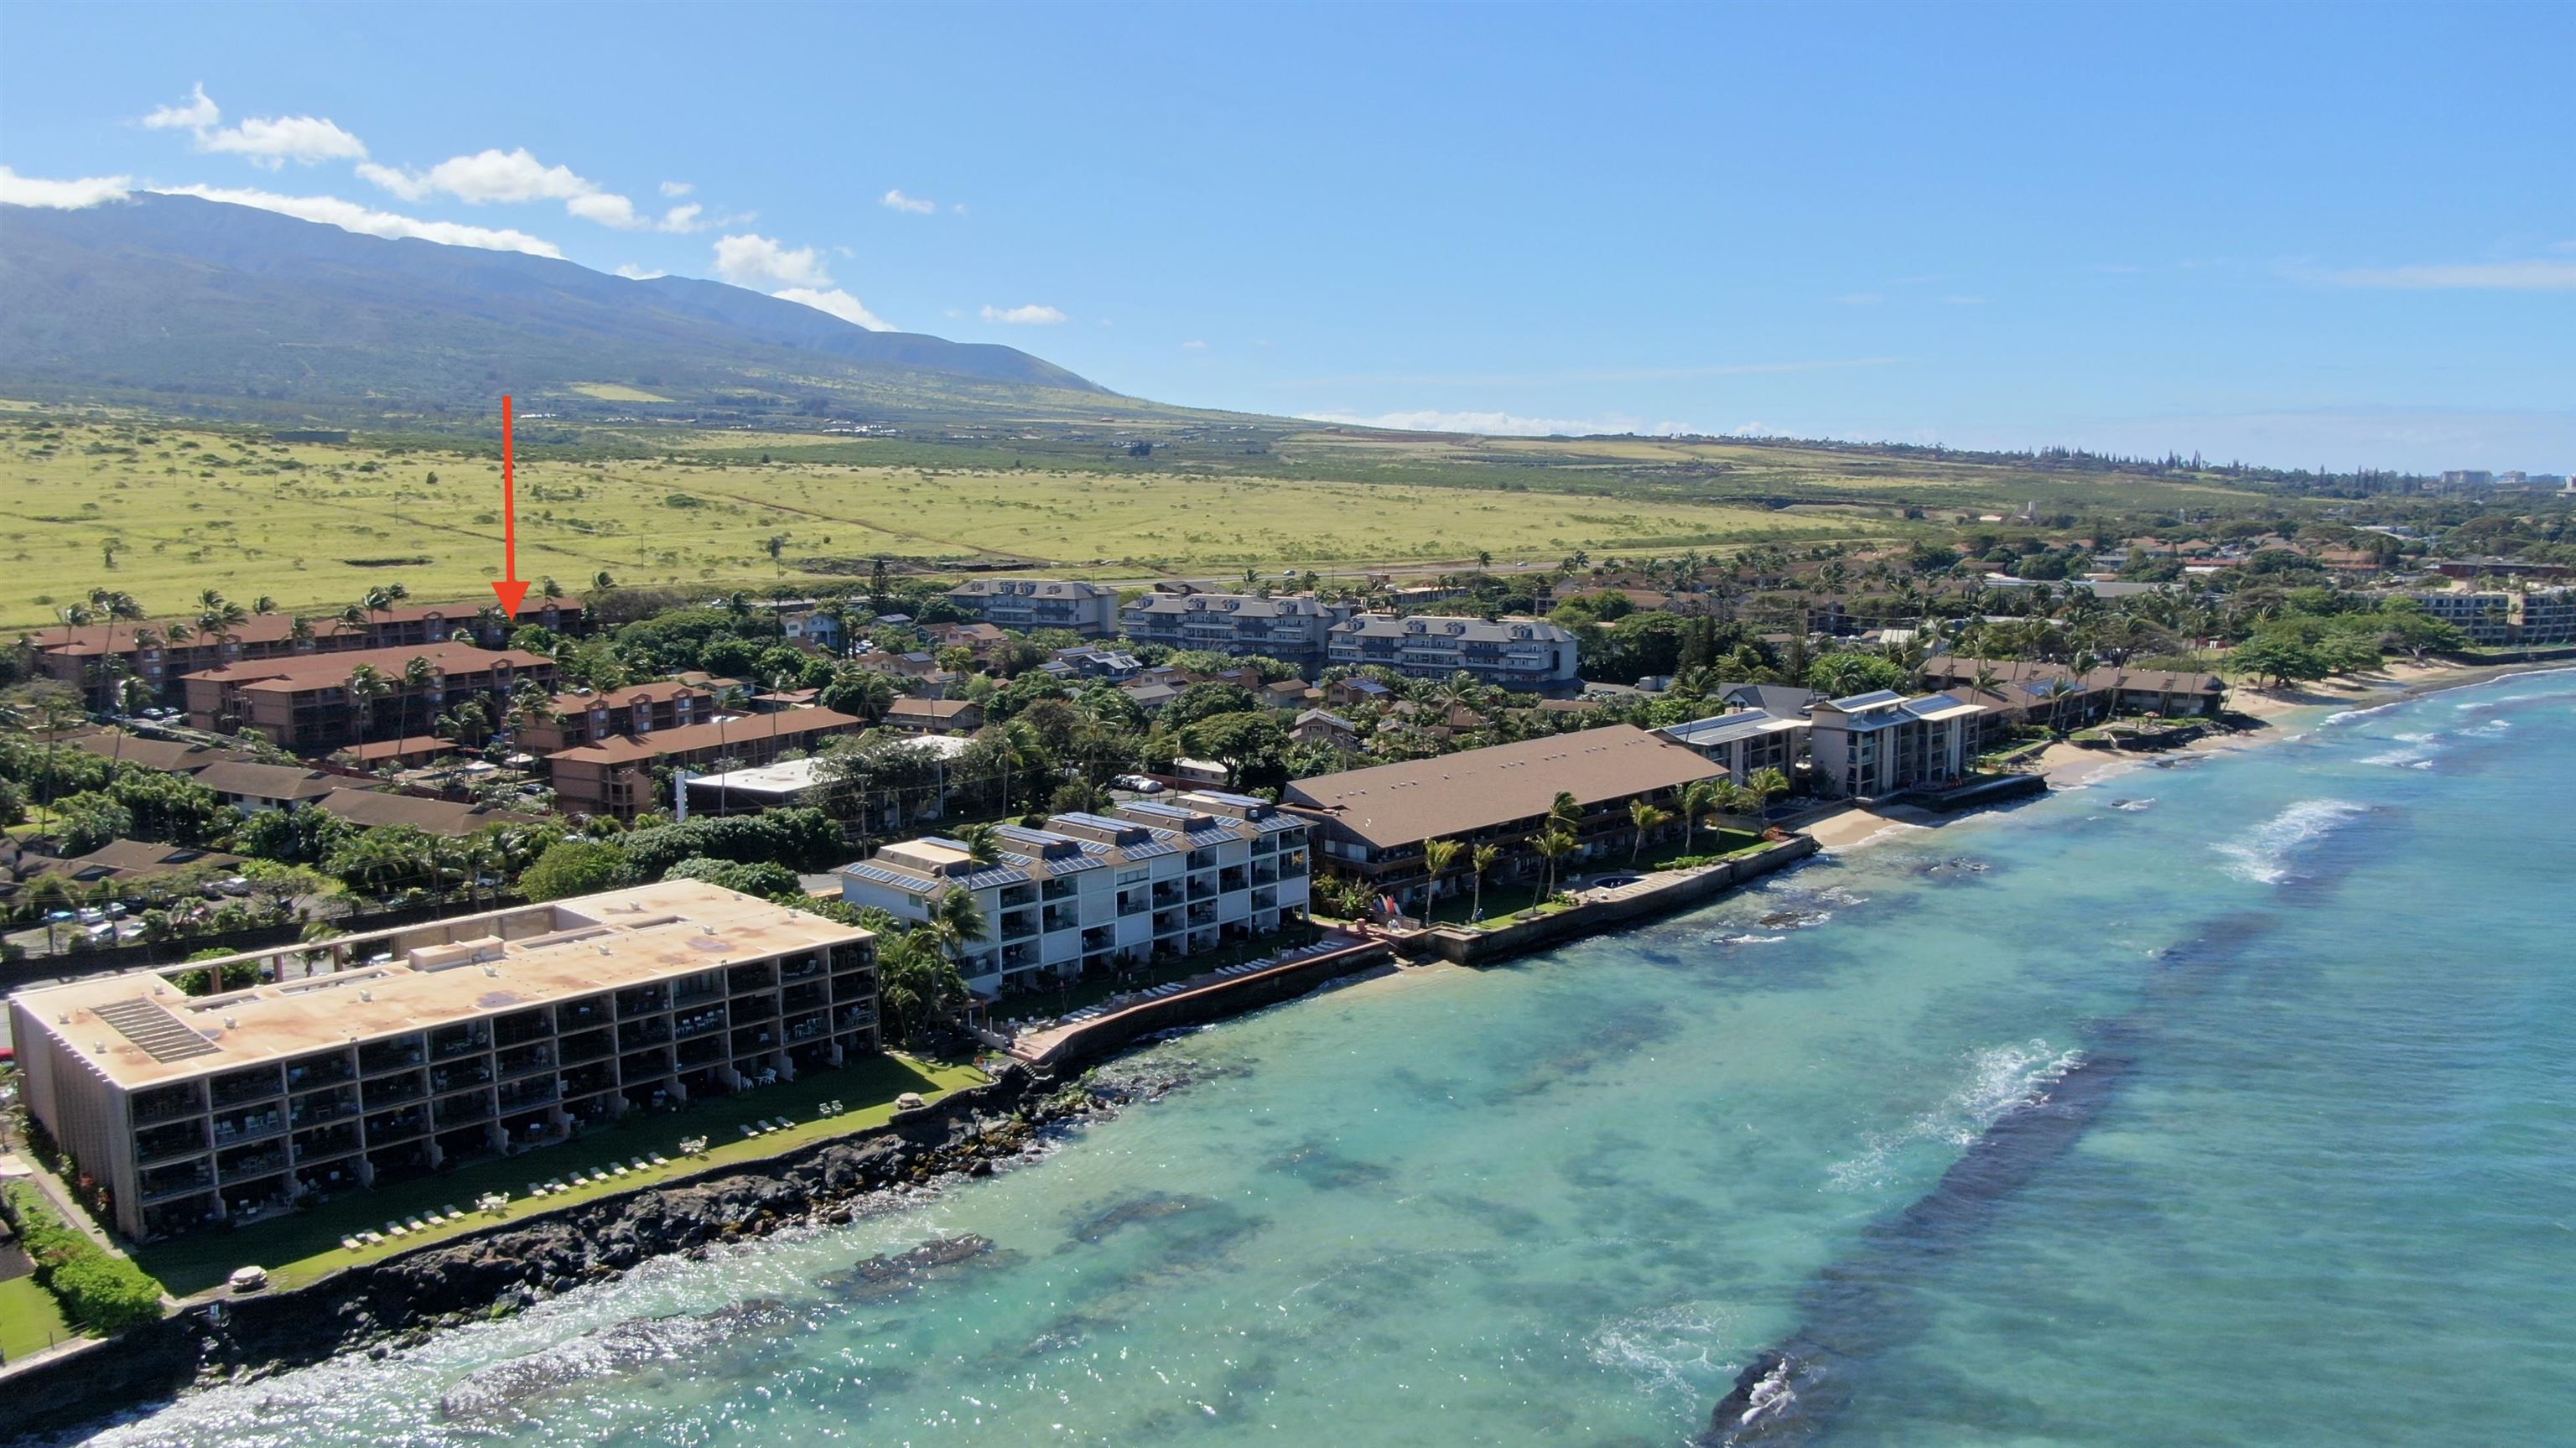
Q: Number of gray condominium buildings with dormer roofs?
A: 3